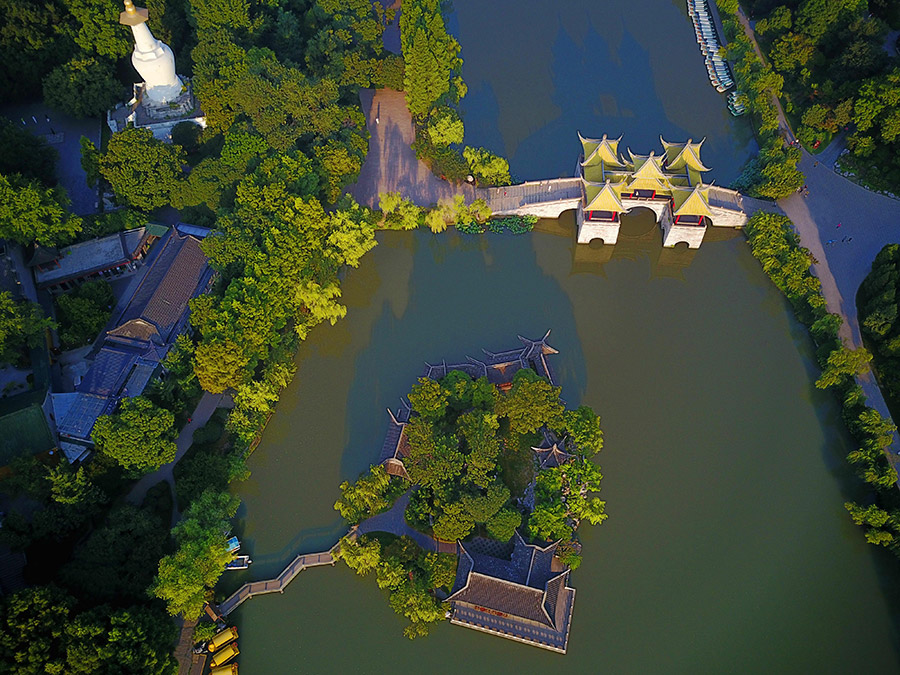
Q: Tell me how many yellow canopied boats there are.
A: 3